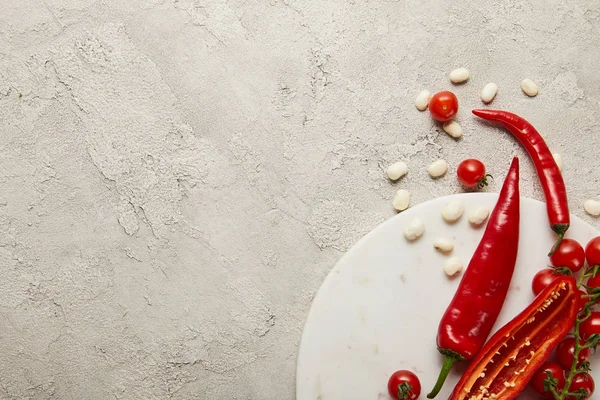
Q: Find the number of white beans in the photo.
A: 15